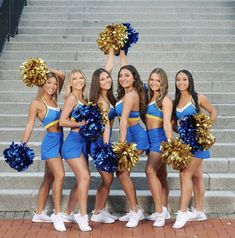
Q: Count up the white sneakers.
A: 12